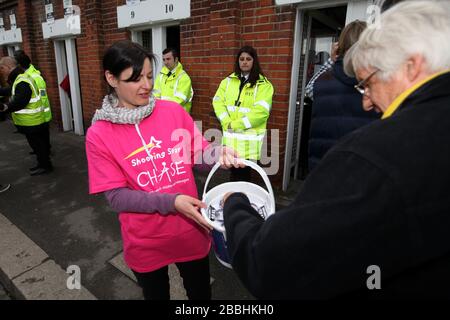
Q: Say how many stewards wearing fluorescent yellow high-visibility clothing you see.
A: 4